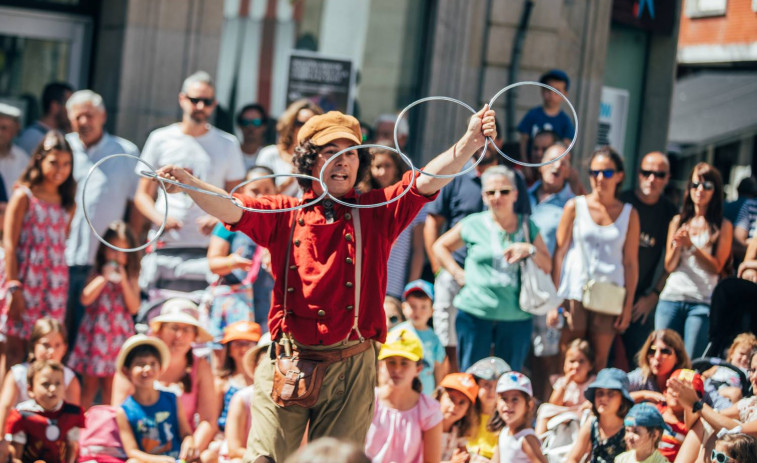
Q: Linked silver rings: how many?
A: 6